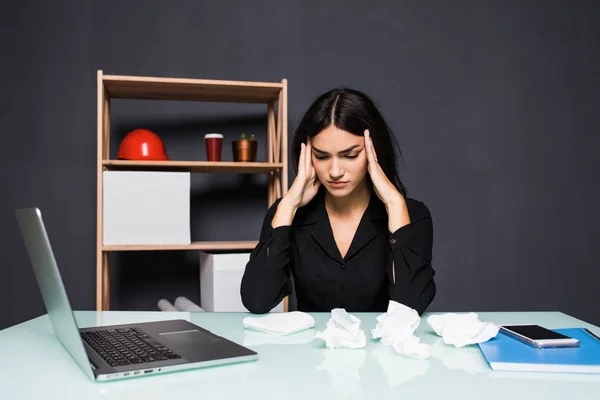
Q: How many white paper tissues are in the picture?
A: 4